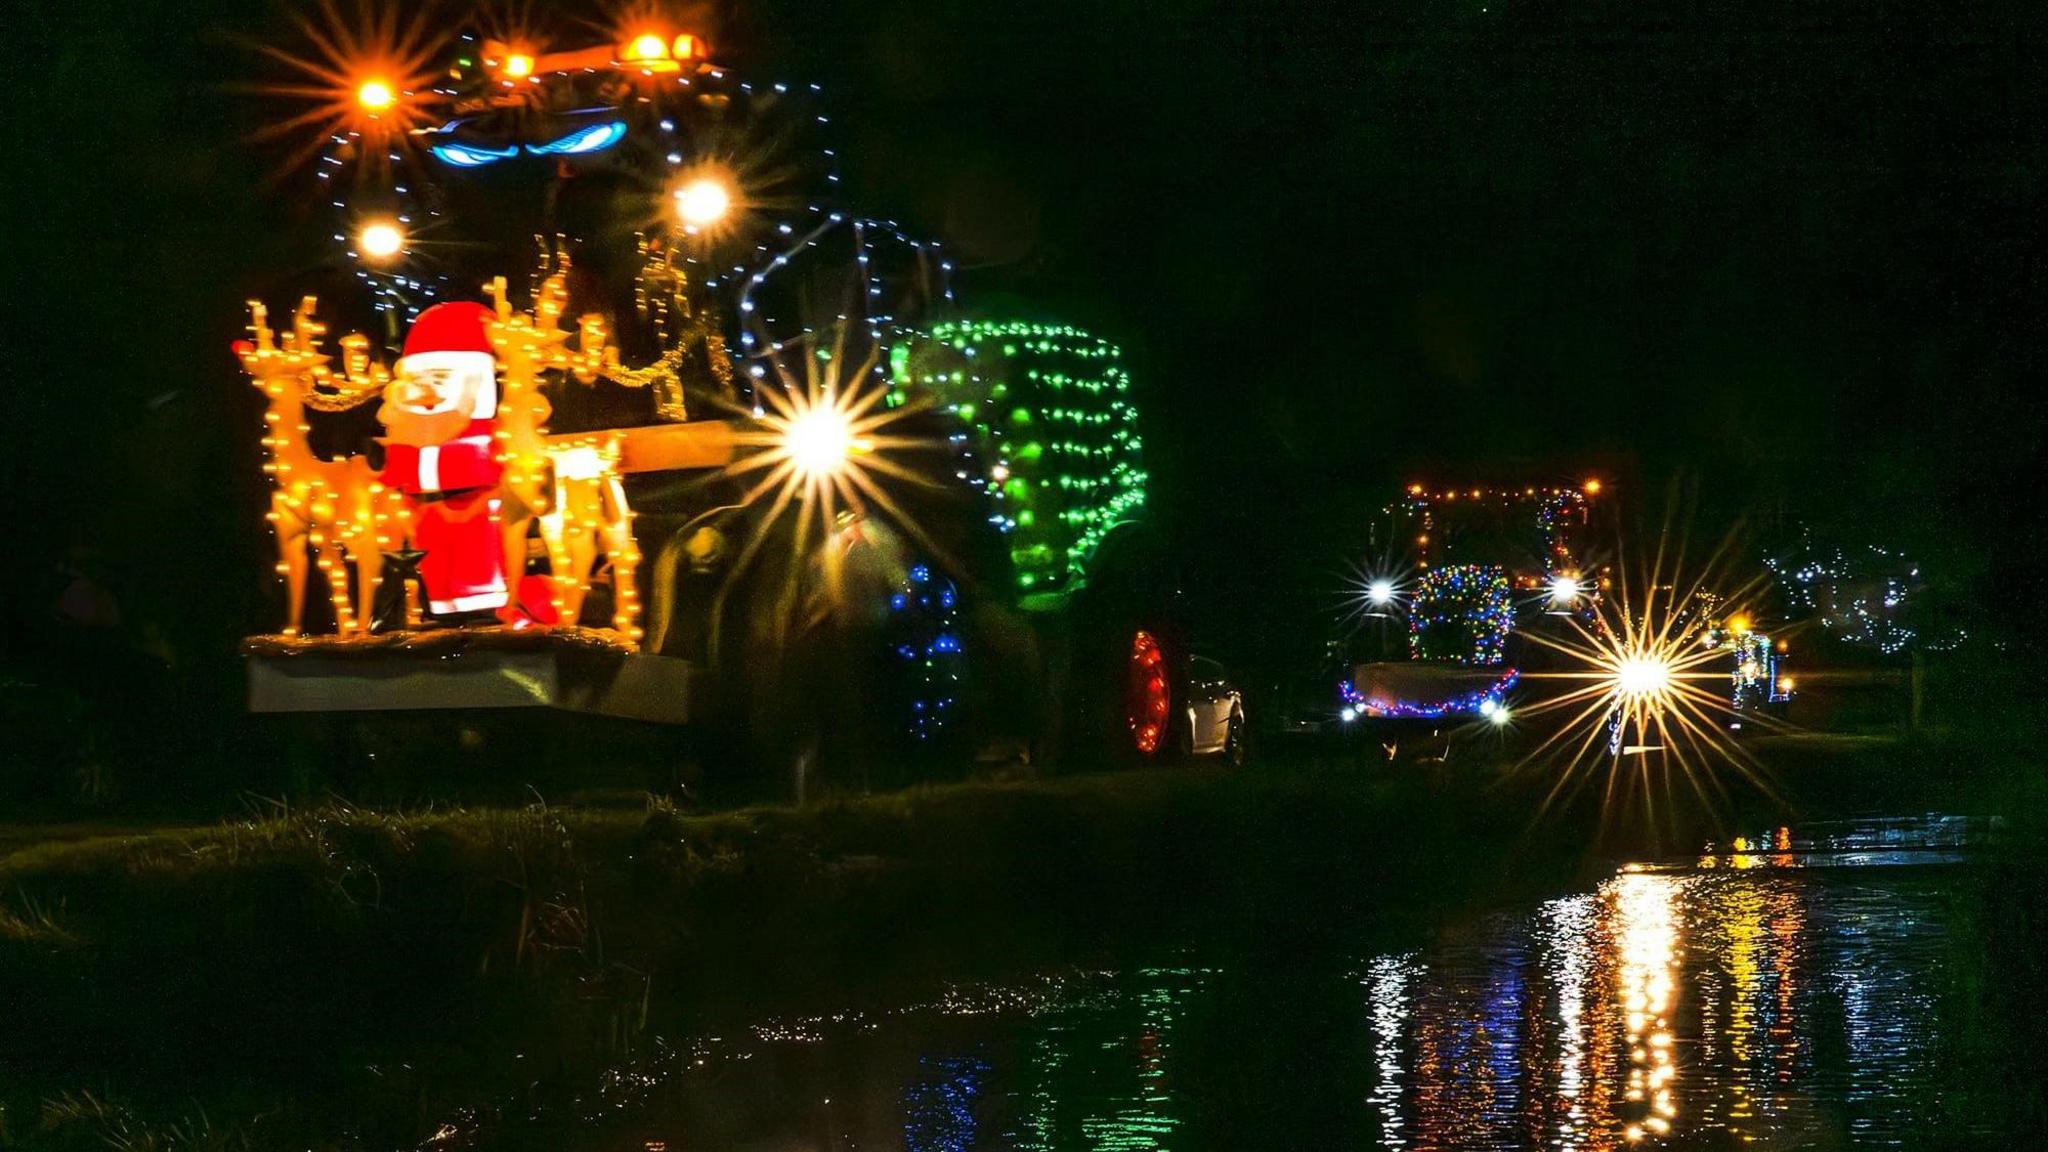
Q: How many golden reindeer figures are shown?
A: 2